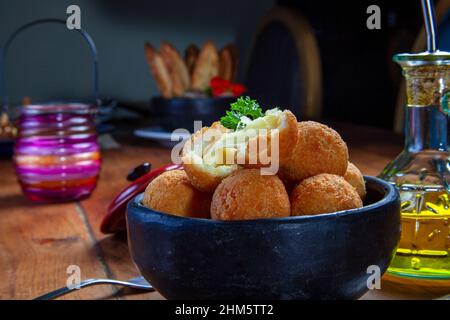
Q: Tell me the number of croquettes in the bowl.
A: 6